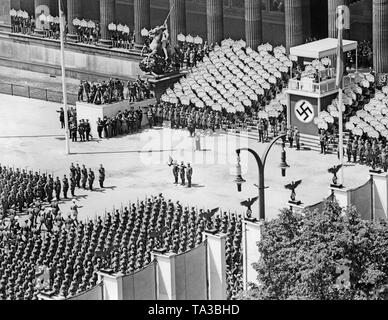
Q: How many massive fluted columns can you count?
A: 10